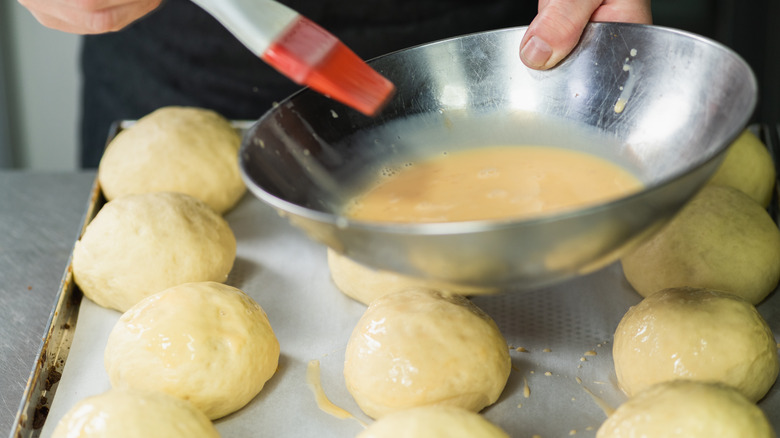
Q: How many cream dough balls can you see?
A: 11